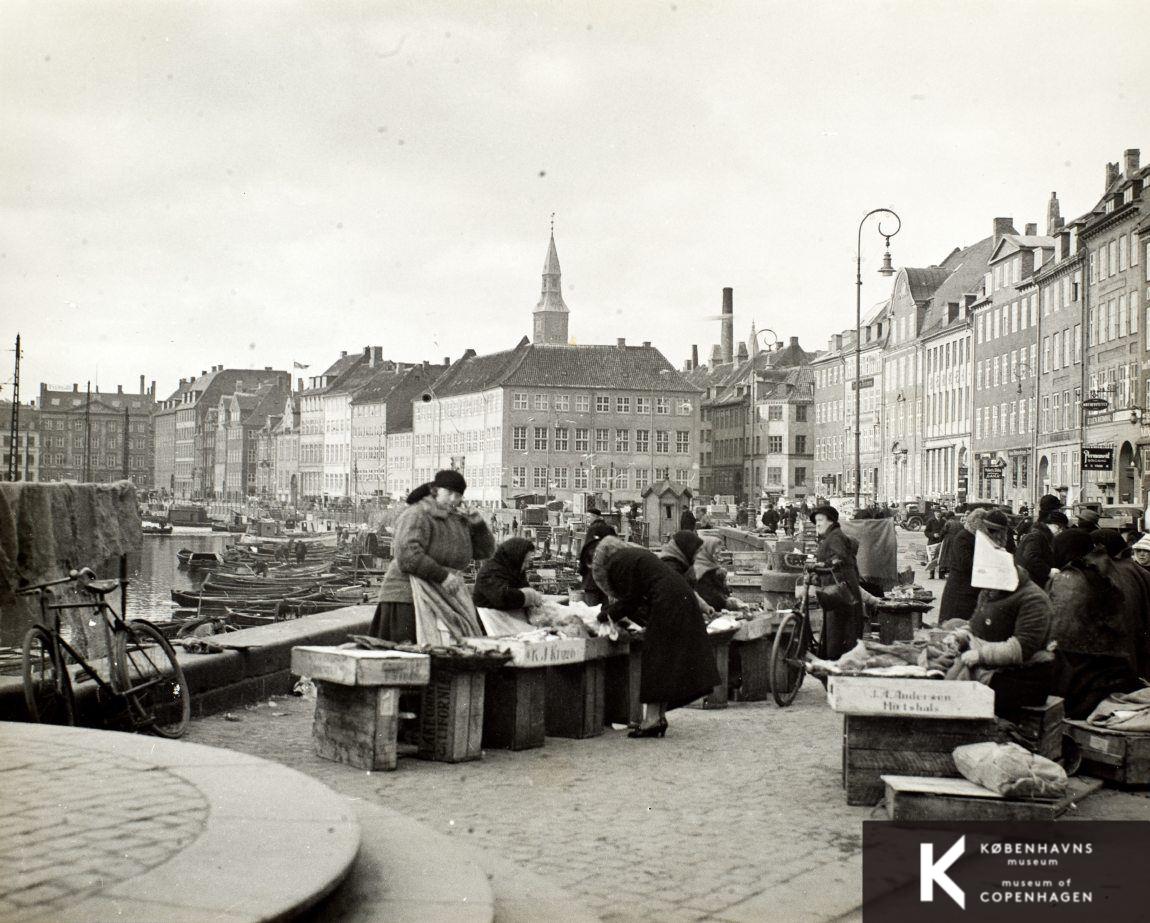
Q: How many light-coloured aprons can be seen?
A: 2